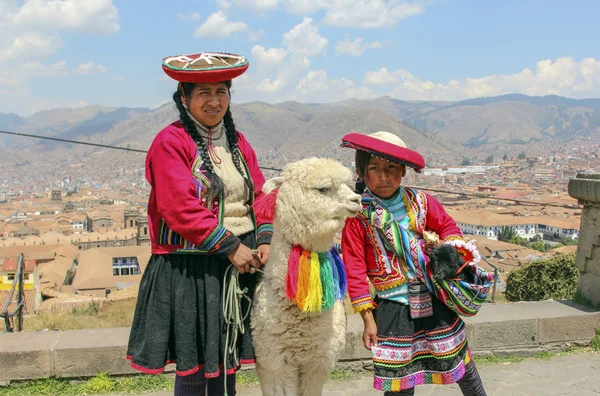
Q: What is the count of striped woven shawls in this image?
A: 1